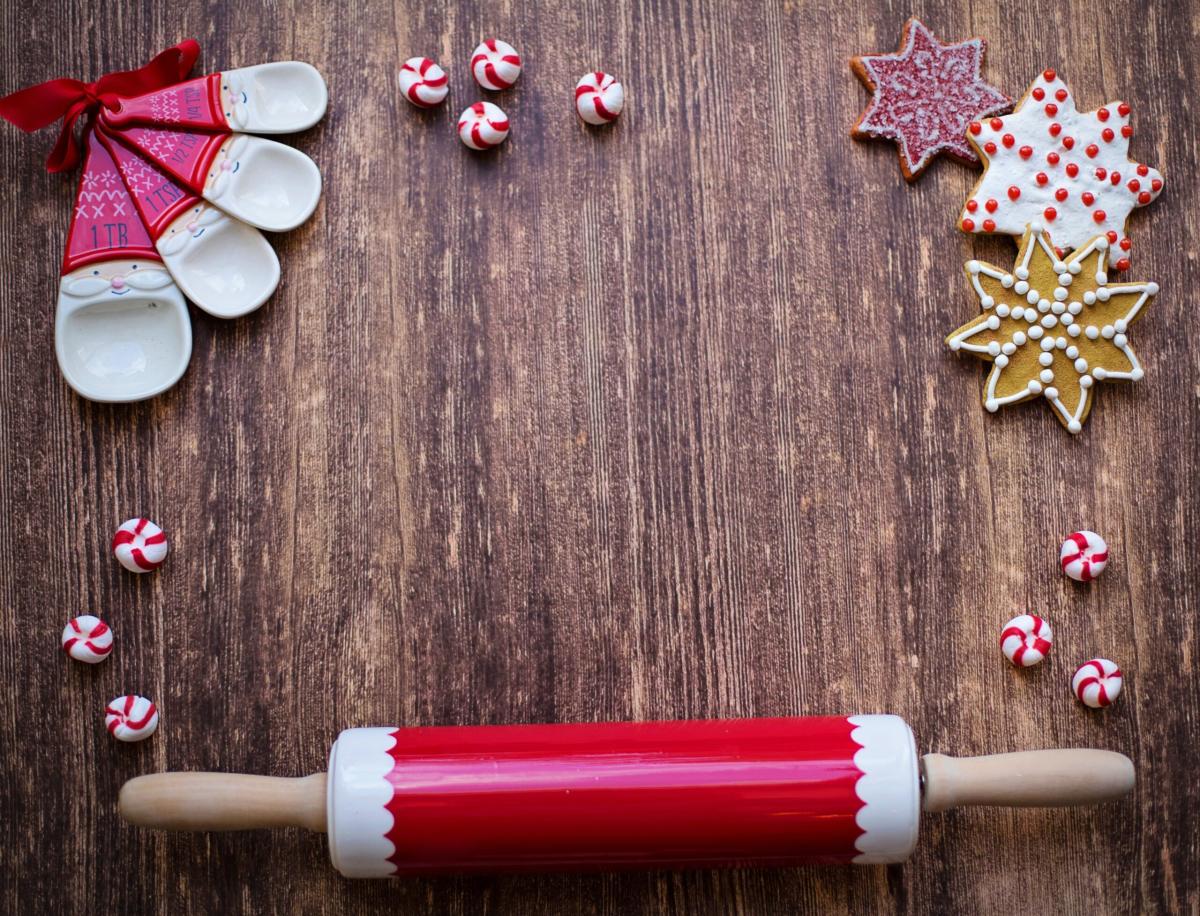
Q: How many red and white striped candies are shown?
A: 10